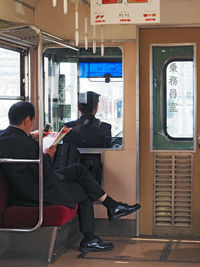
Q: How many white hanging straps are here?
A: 6